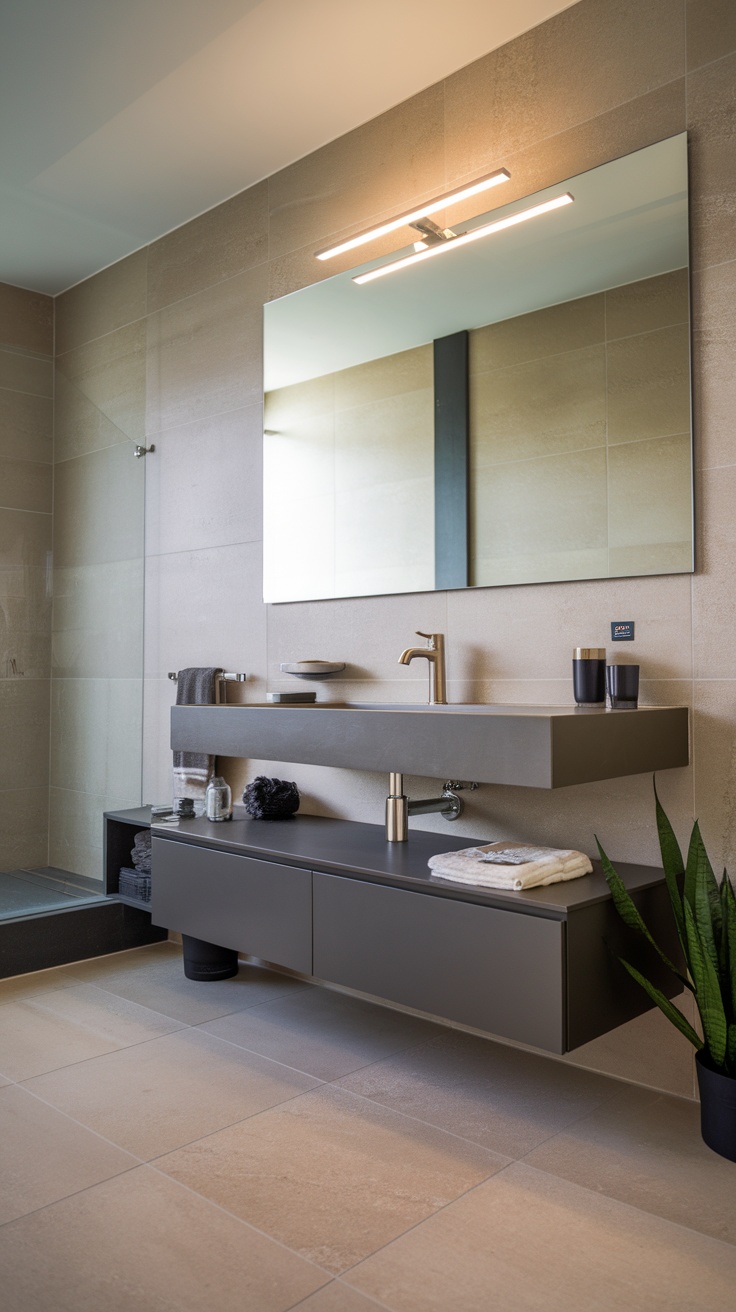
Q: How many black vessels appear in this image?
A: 4